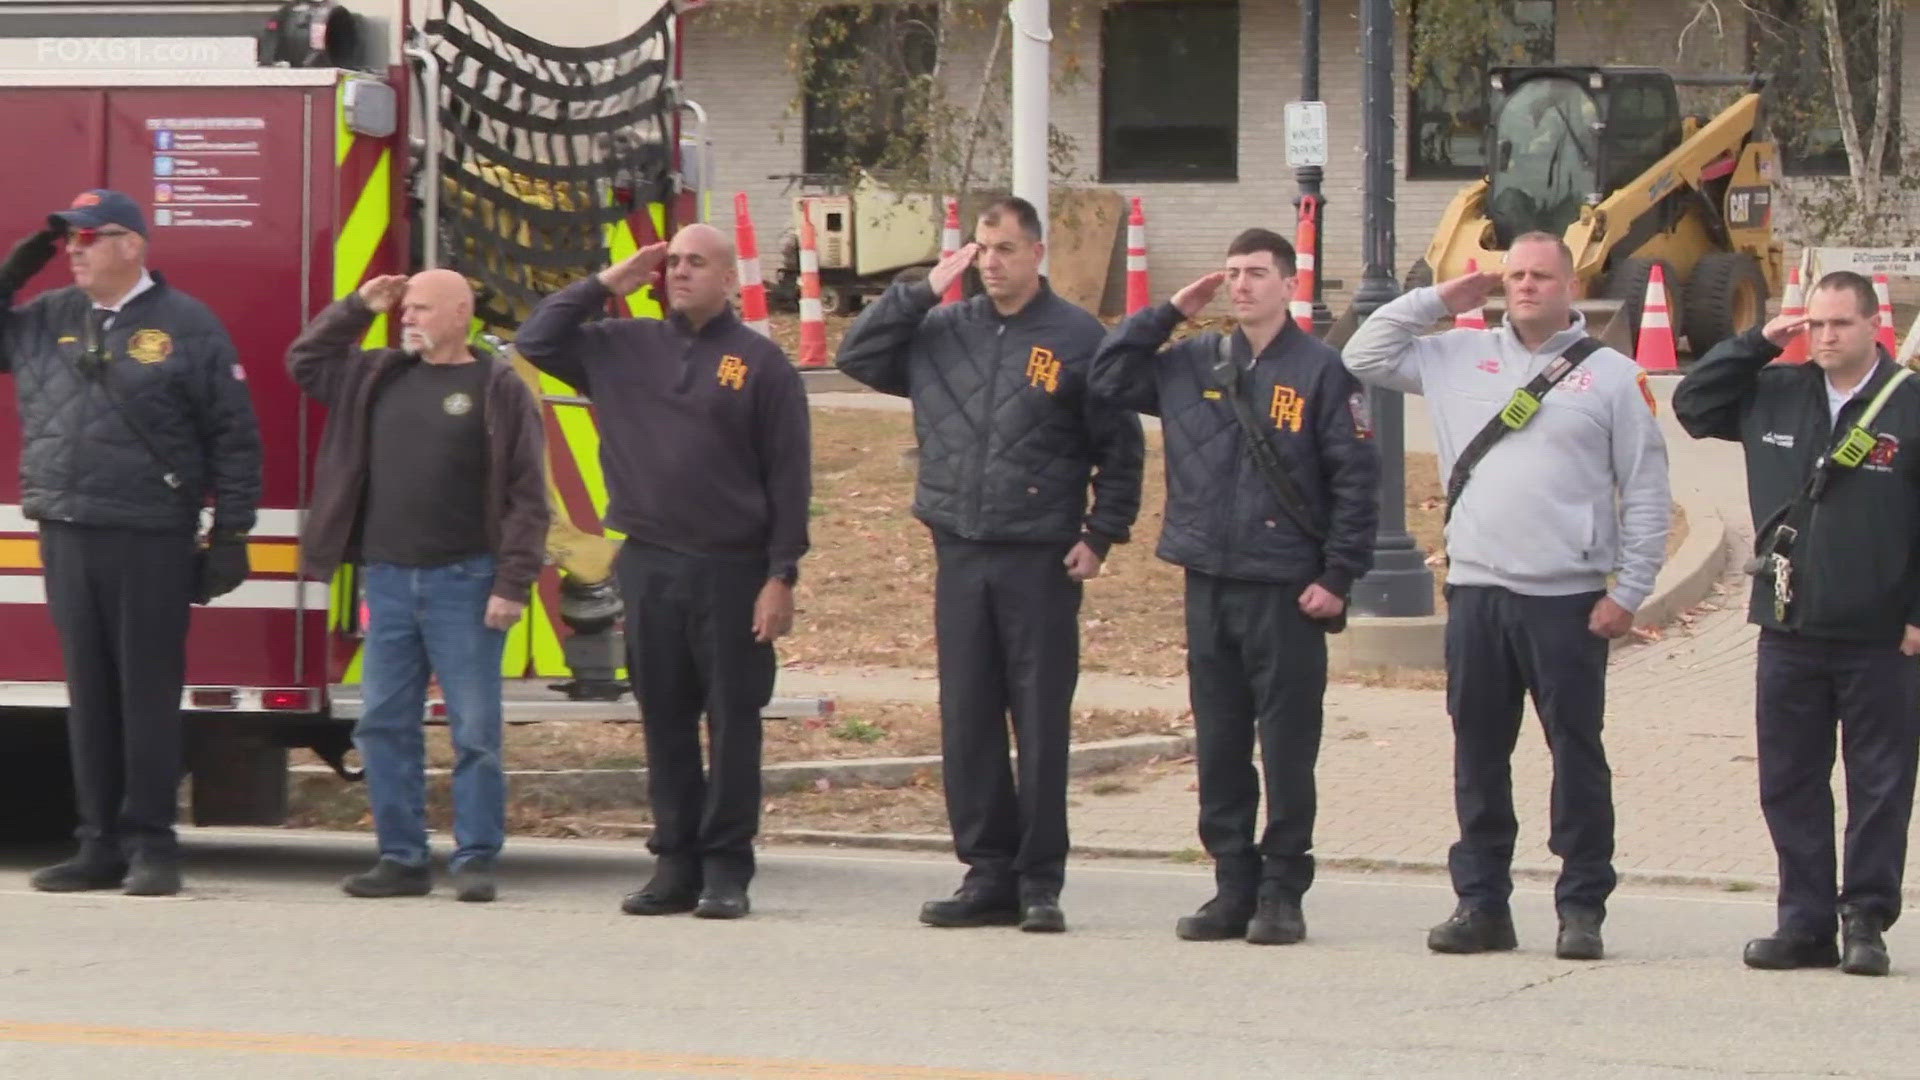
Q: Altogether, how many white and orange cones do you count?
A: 9